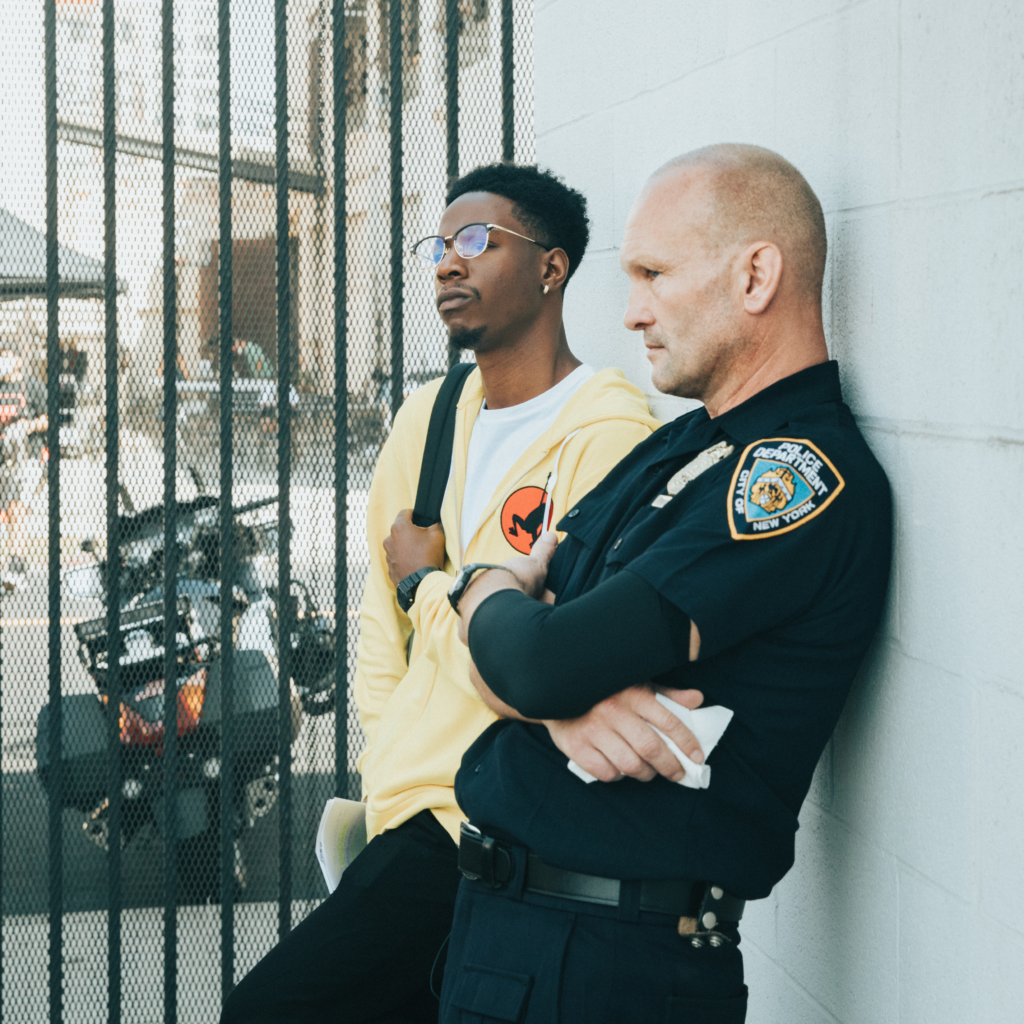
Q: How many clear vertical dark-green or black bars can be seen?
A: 9